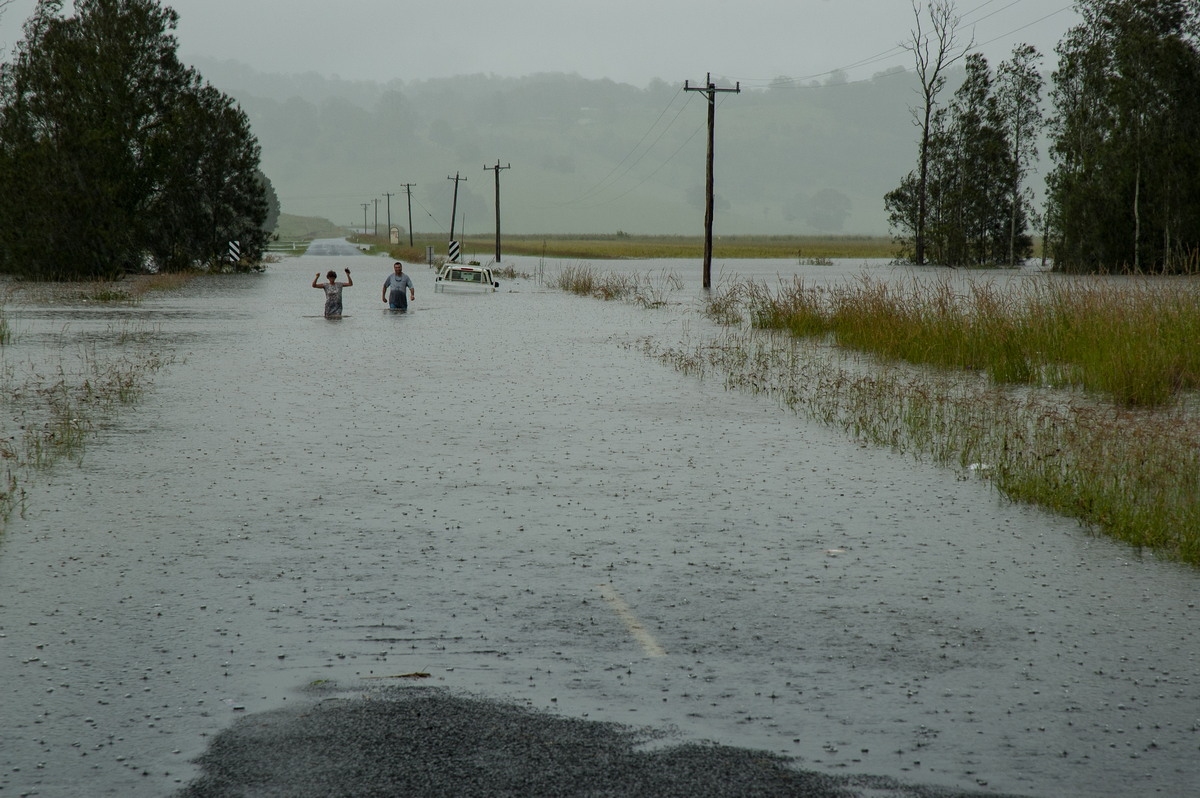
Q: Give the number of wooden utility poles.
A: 7